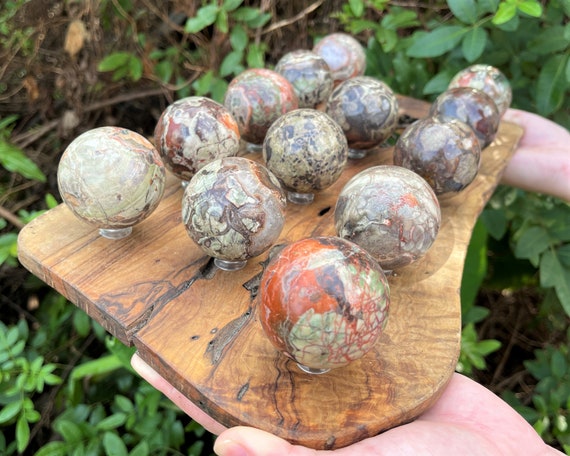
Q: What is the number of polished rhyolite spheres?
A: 13